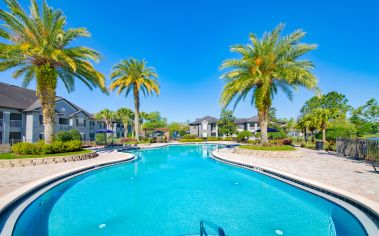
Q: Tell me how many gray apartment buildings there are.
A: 2